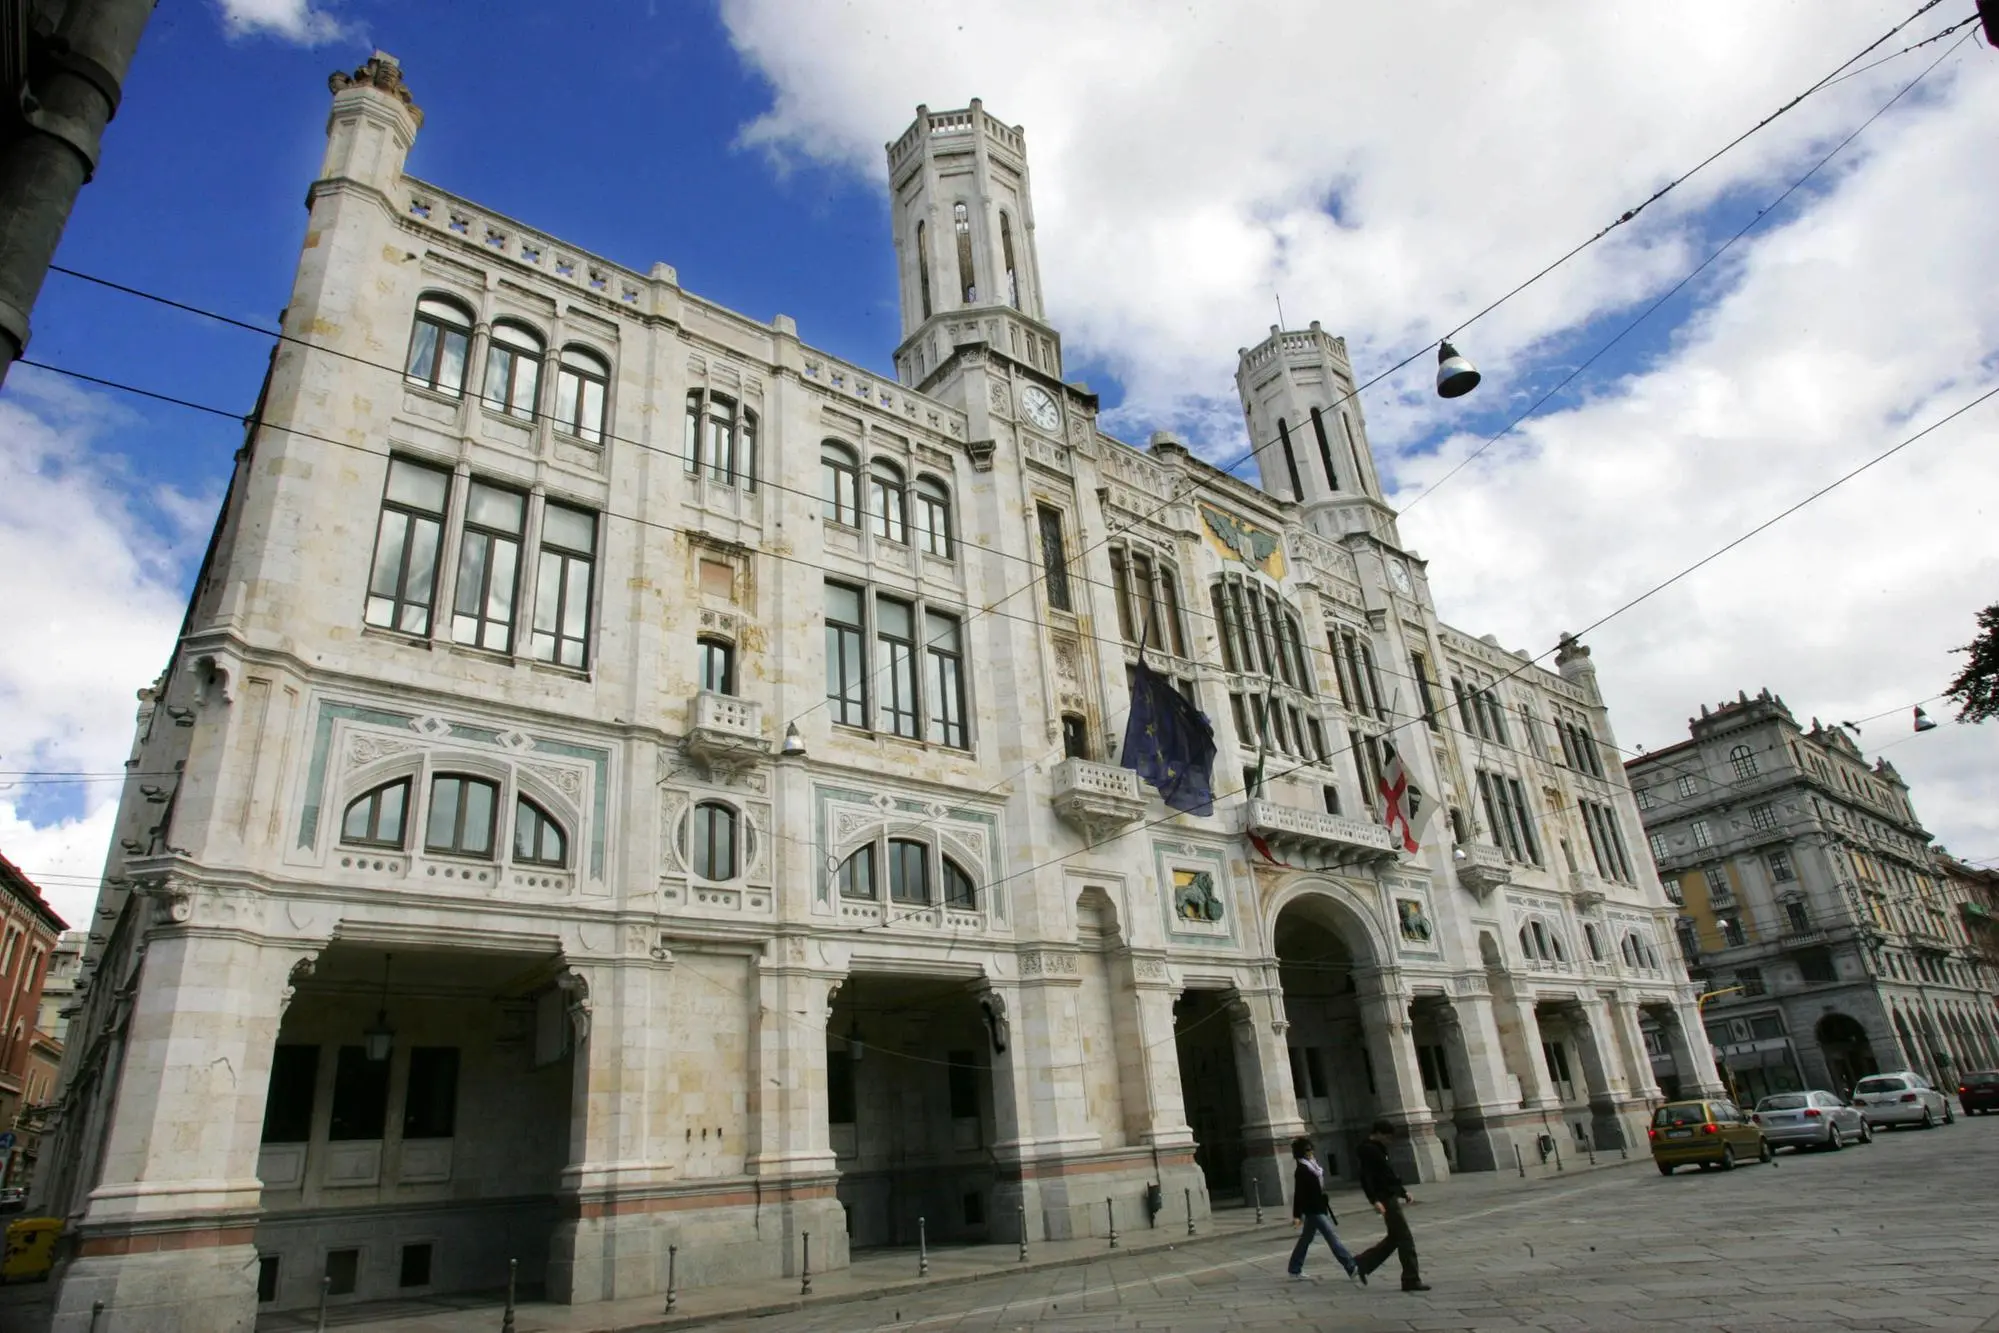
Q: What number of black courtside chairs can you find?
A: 0